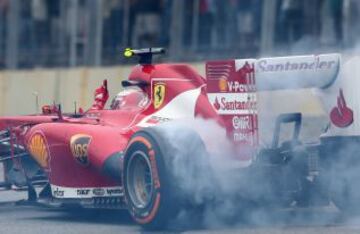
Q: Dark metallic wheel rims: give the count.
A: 1